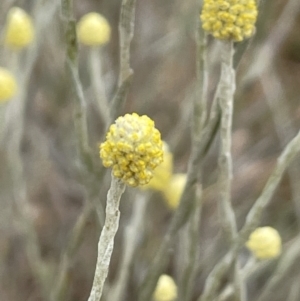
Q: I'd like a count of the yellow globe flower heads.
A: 9